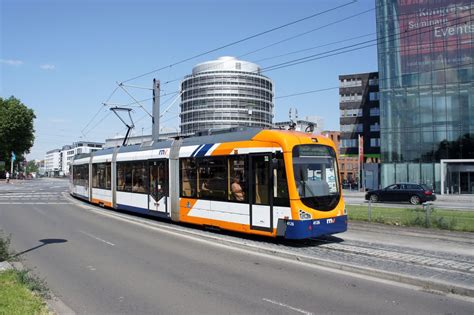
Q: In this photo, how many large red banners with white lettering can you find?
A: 1